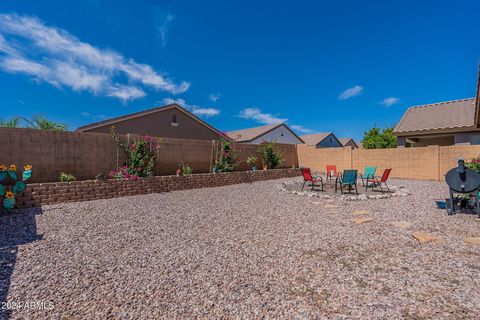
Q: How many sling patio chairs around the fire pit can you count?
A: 5